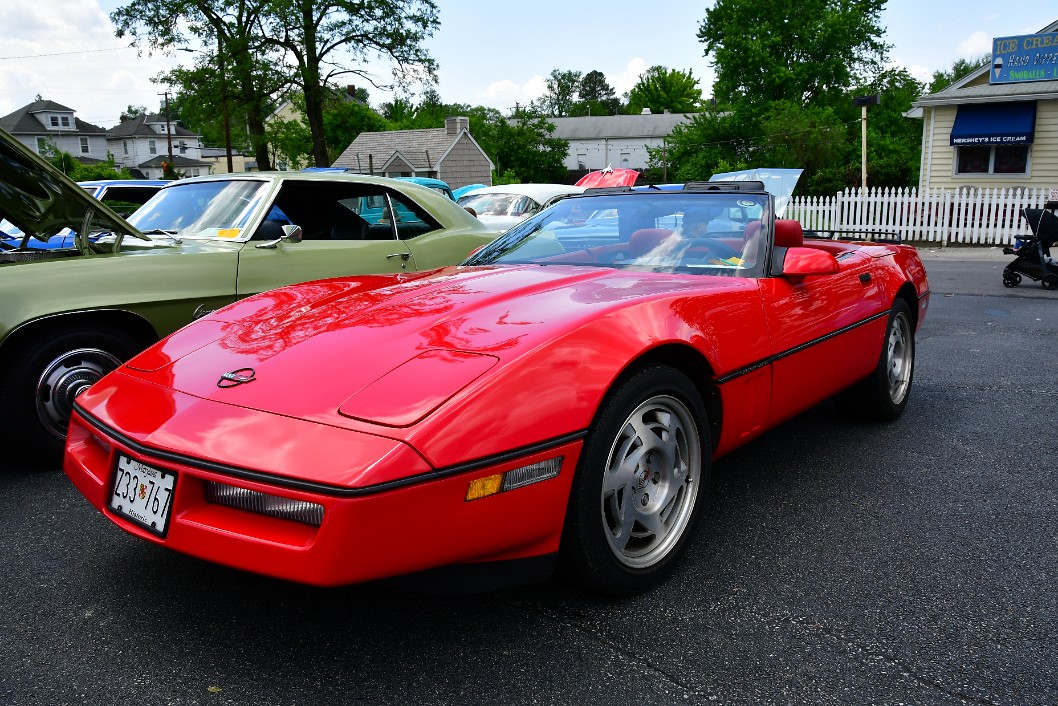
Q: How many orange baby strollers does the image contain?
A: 0